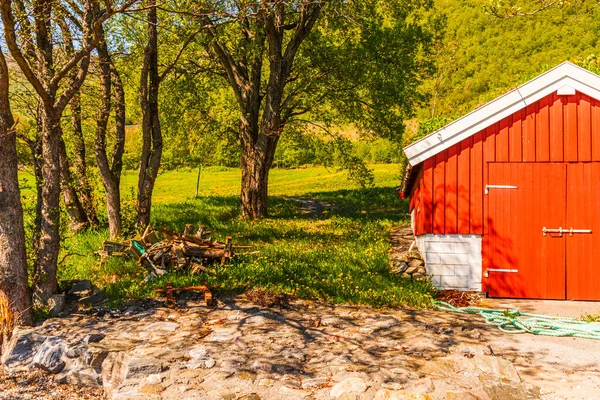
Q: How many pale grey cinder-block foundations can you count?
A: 1